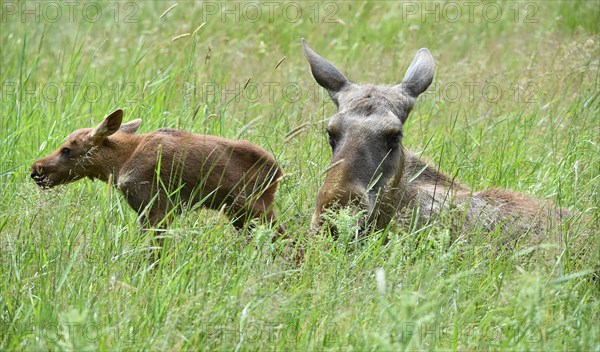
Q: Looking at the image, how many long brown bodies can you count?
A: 2